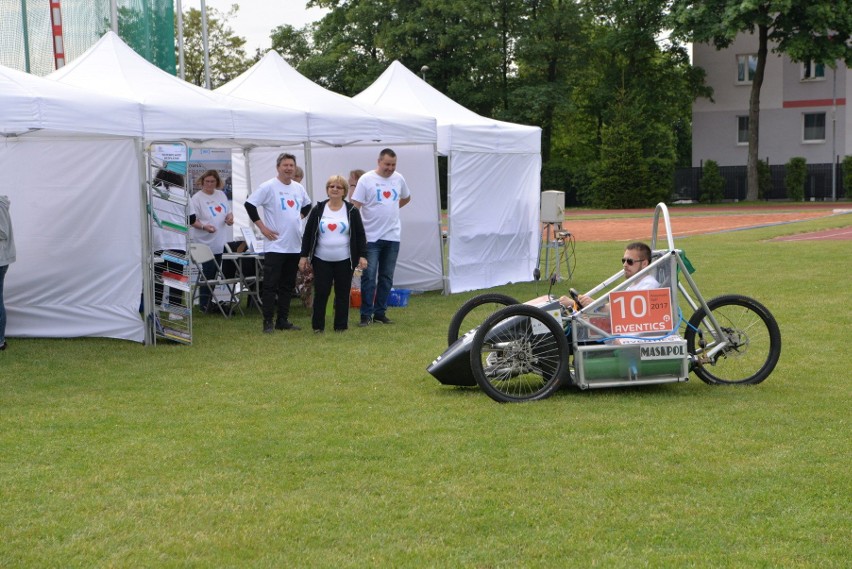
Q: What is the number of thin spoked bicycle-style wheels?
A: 3